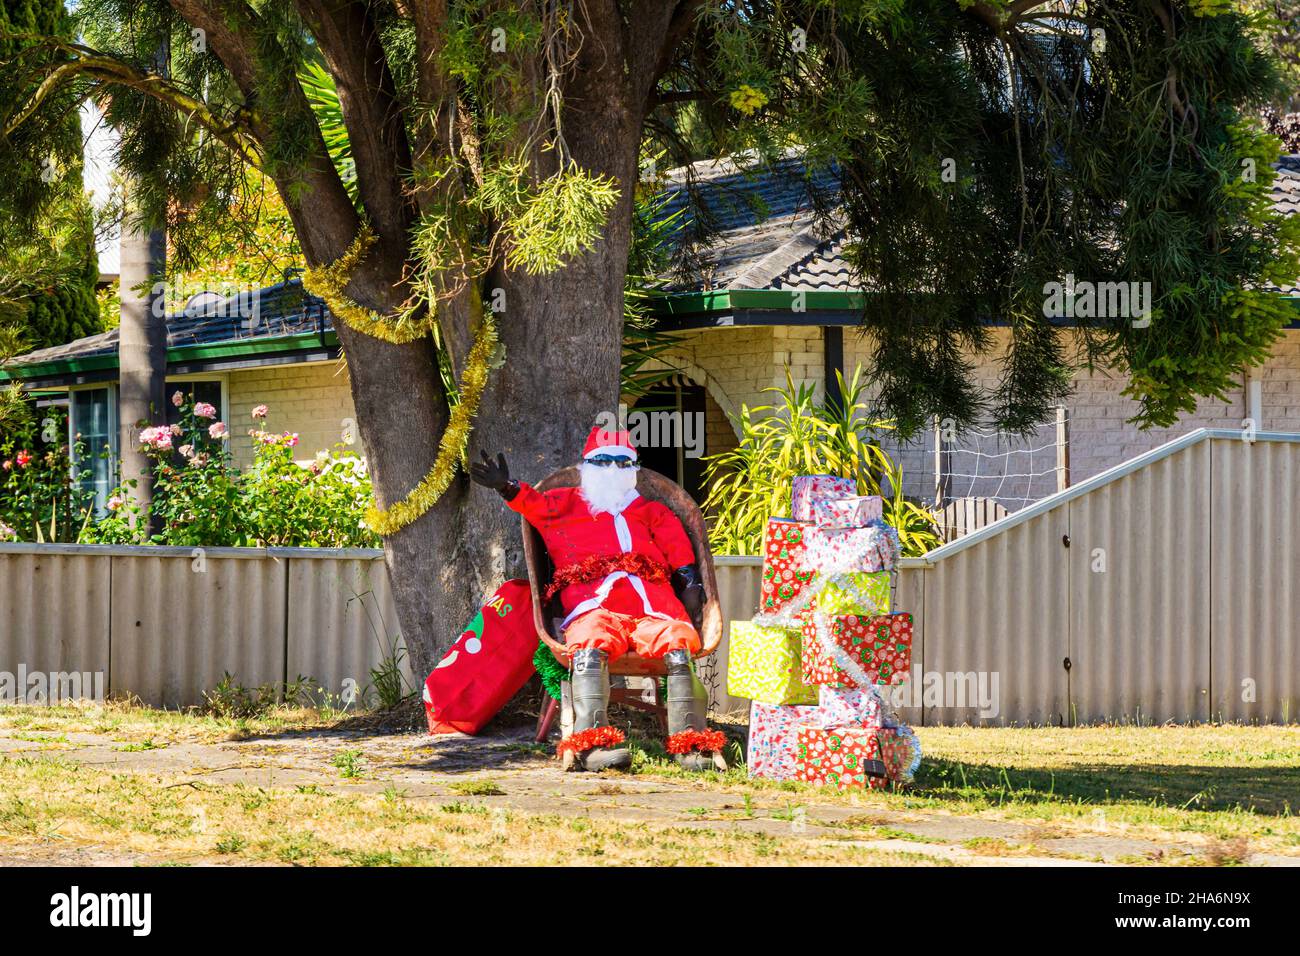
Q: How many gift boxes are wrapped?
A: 10